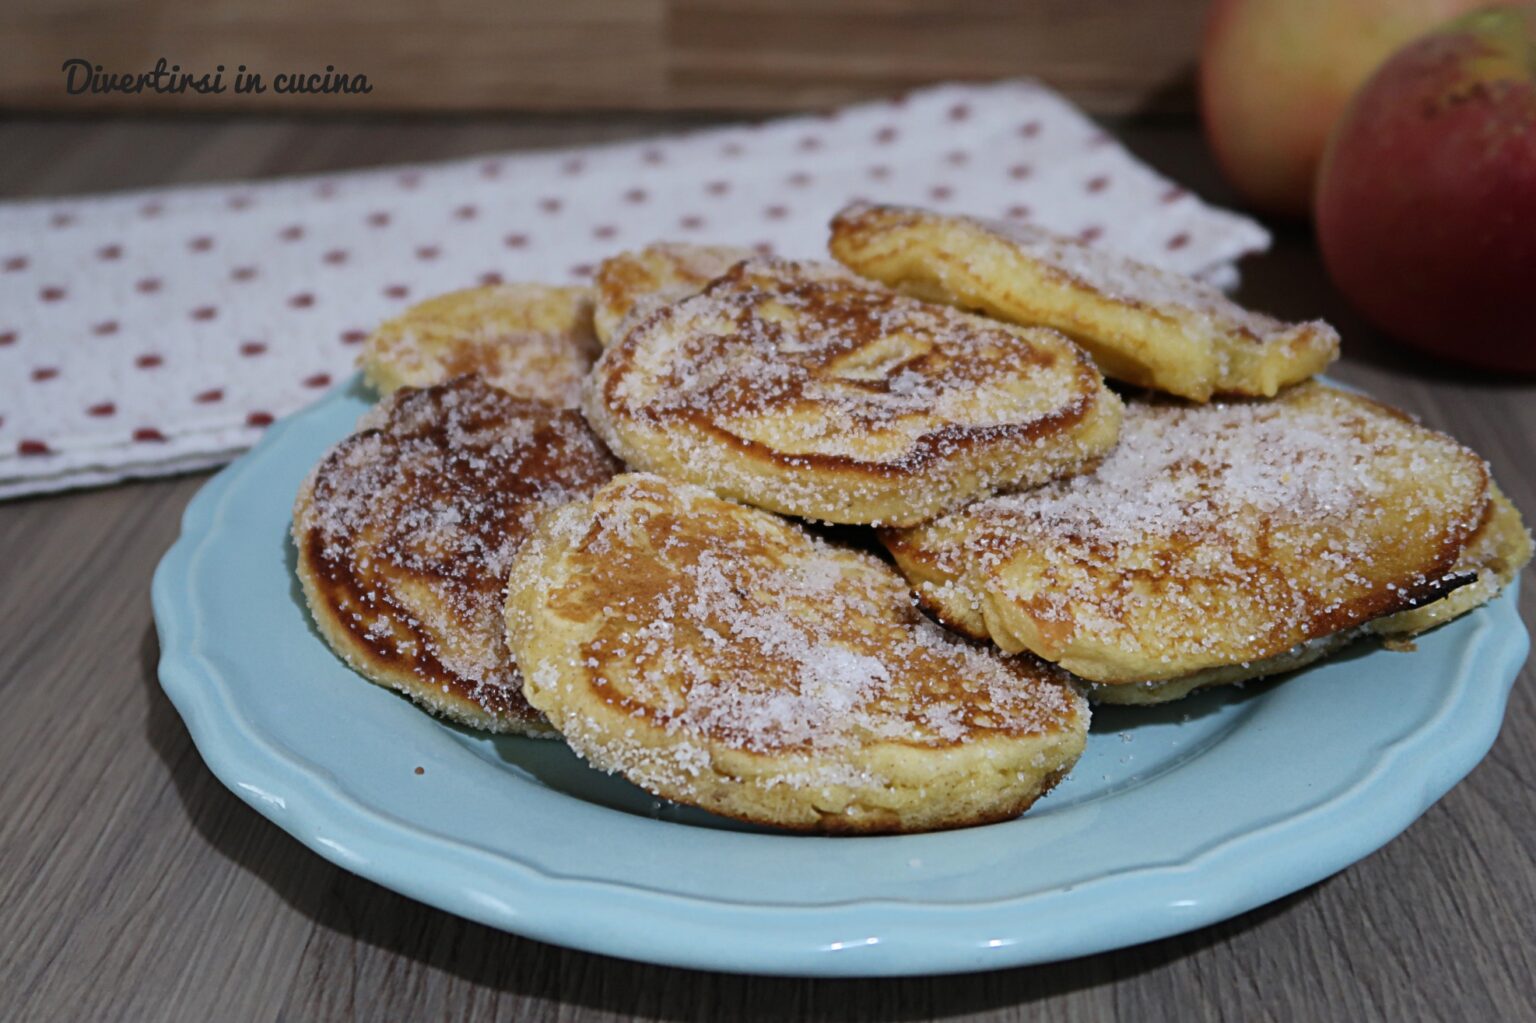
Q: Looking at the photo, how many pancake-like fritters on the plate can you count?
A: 8